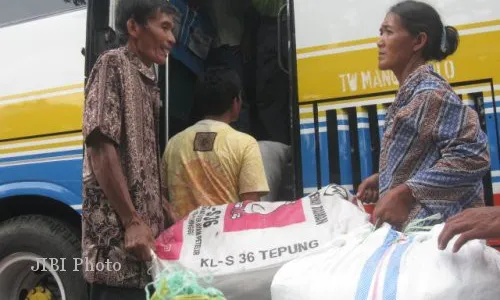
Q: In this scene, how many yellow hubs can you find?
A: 1